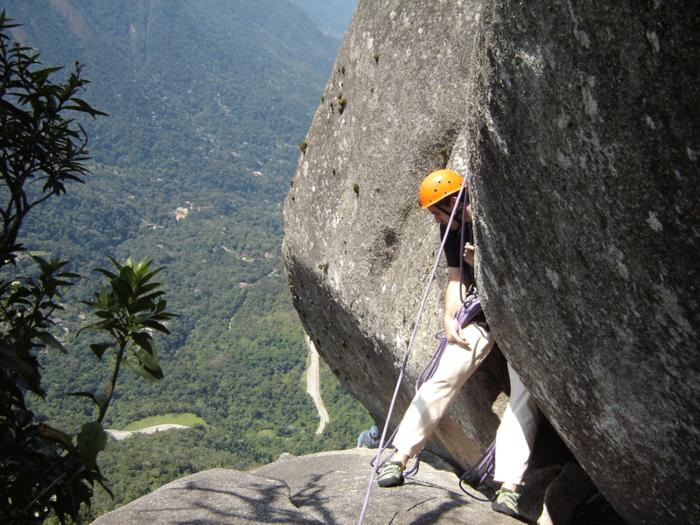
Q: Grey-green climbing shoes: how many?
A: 2